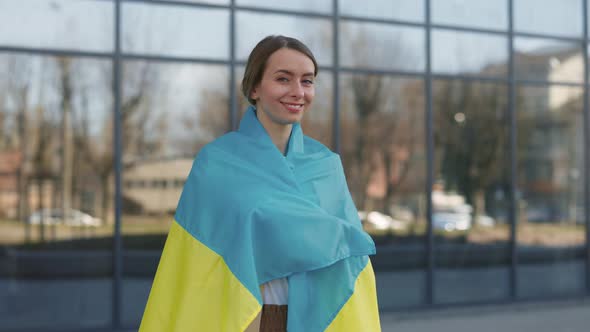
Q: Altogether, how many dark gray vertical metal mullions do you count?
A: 6